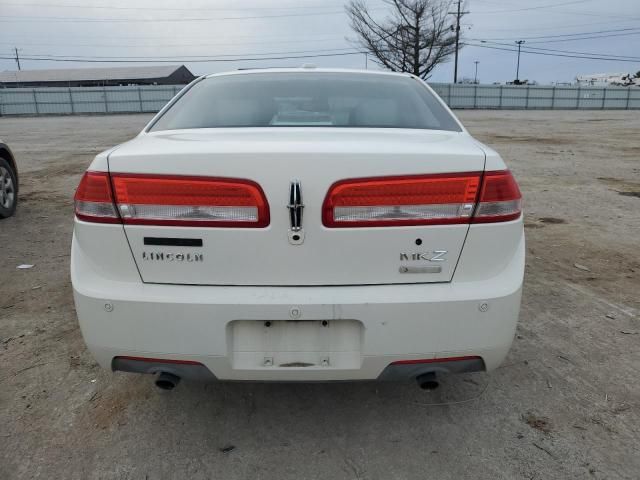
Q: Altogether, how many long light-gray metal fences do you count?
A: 1